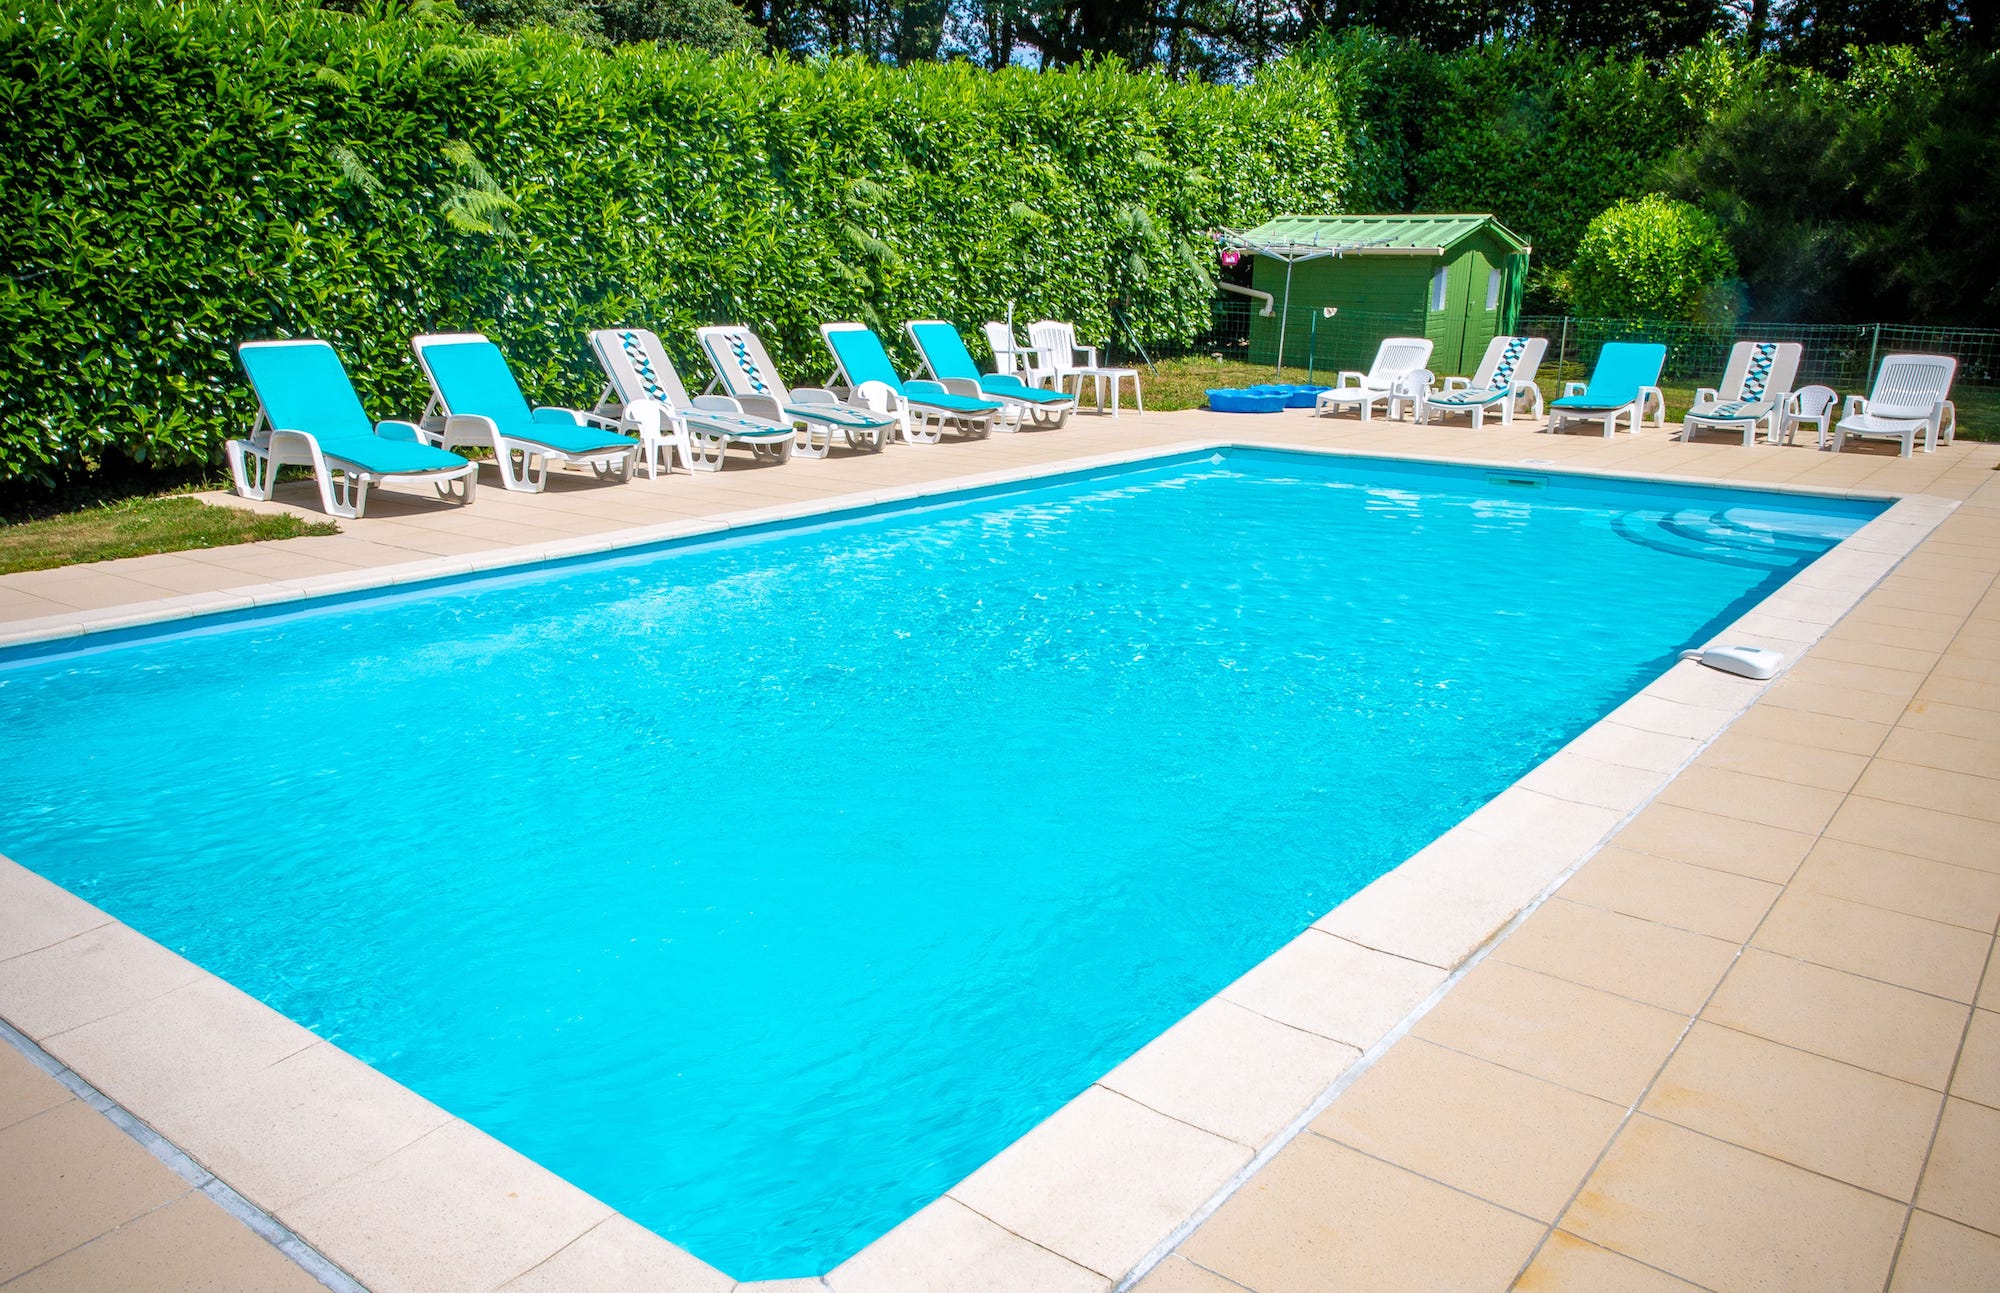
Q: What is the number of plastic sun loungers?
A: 11